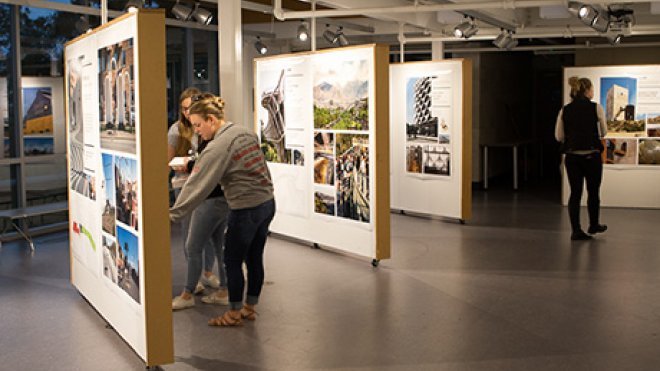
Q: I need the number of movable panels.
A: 4